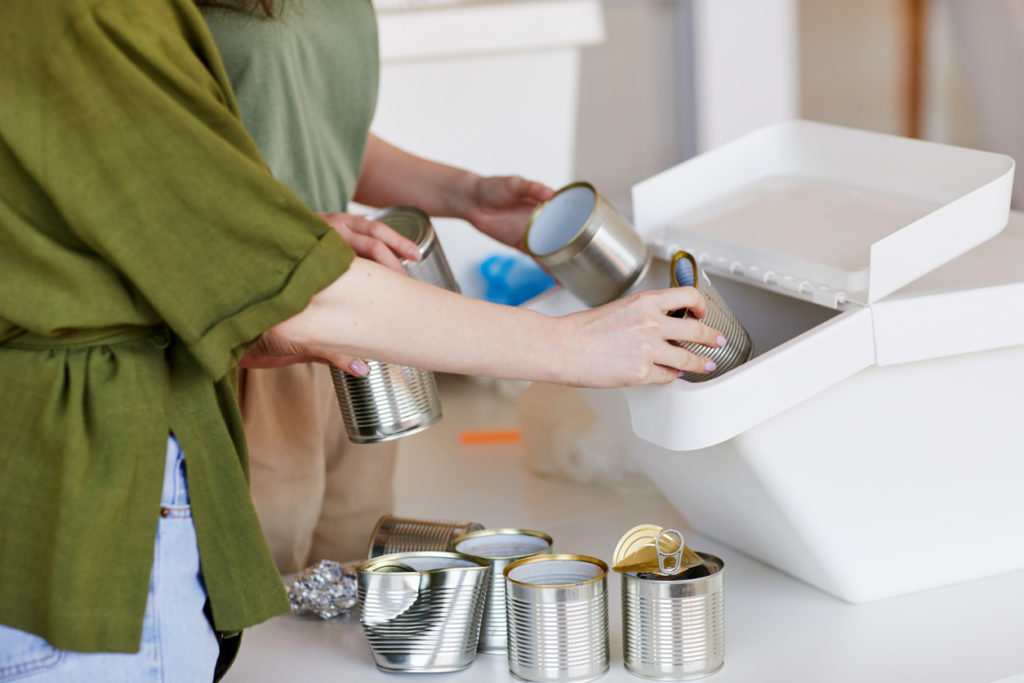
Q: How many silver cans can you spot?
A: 9